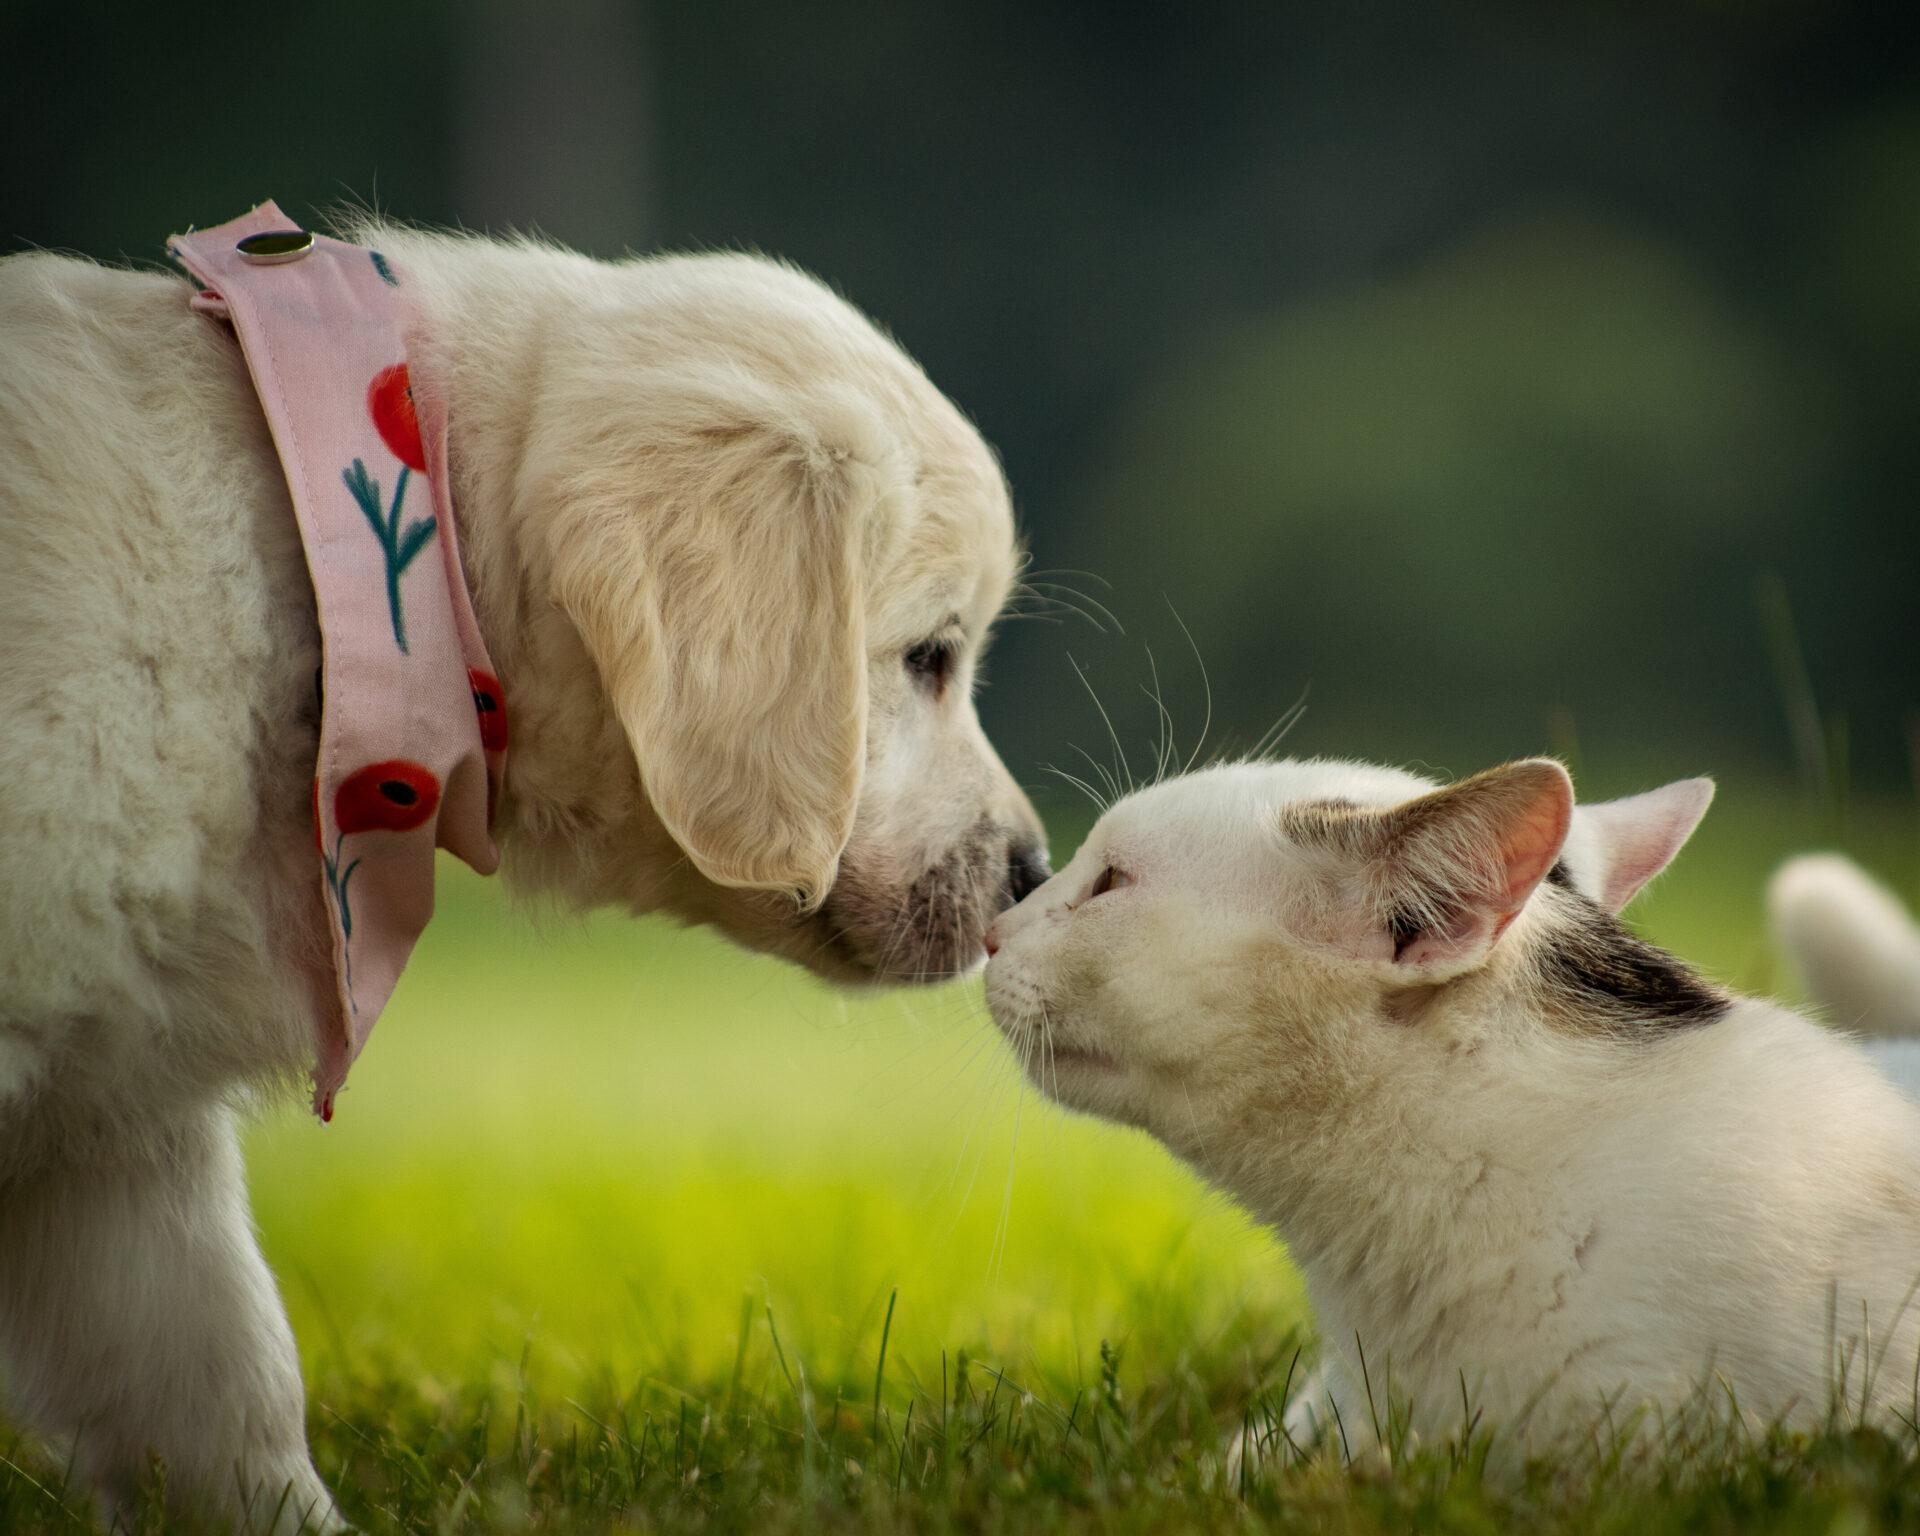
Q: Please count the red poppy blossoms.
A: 3